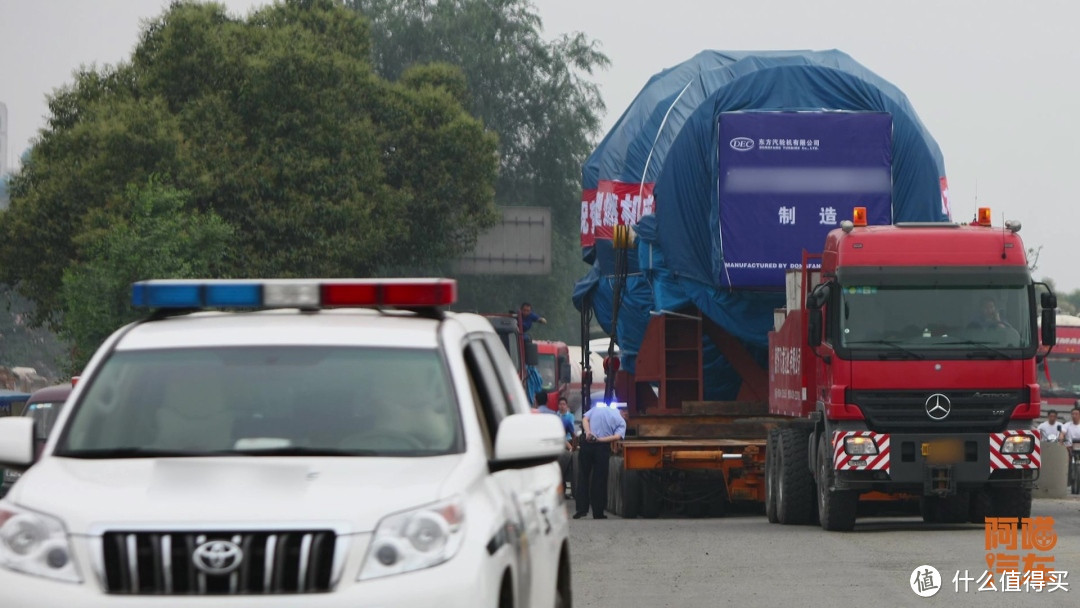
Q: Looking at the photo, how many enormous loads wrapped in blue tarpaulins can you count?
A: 1